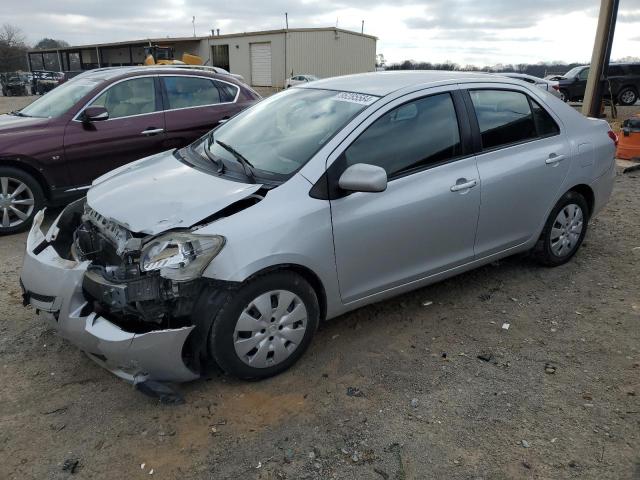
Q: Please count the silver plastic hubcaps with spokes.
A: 2